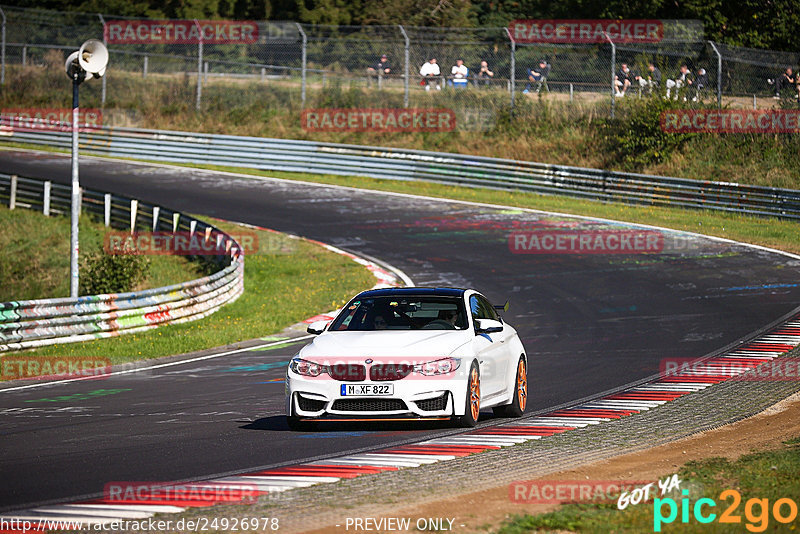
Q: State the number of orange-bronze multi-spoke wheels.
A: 2